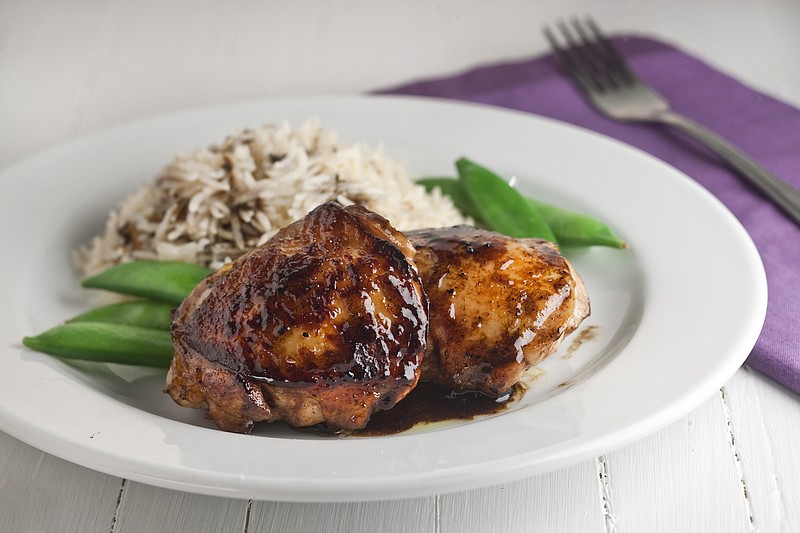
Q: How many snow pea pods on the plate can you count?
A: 6